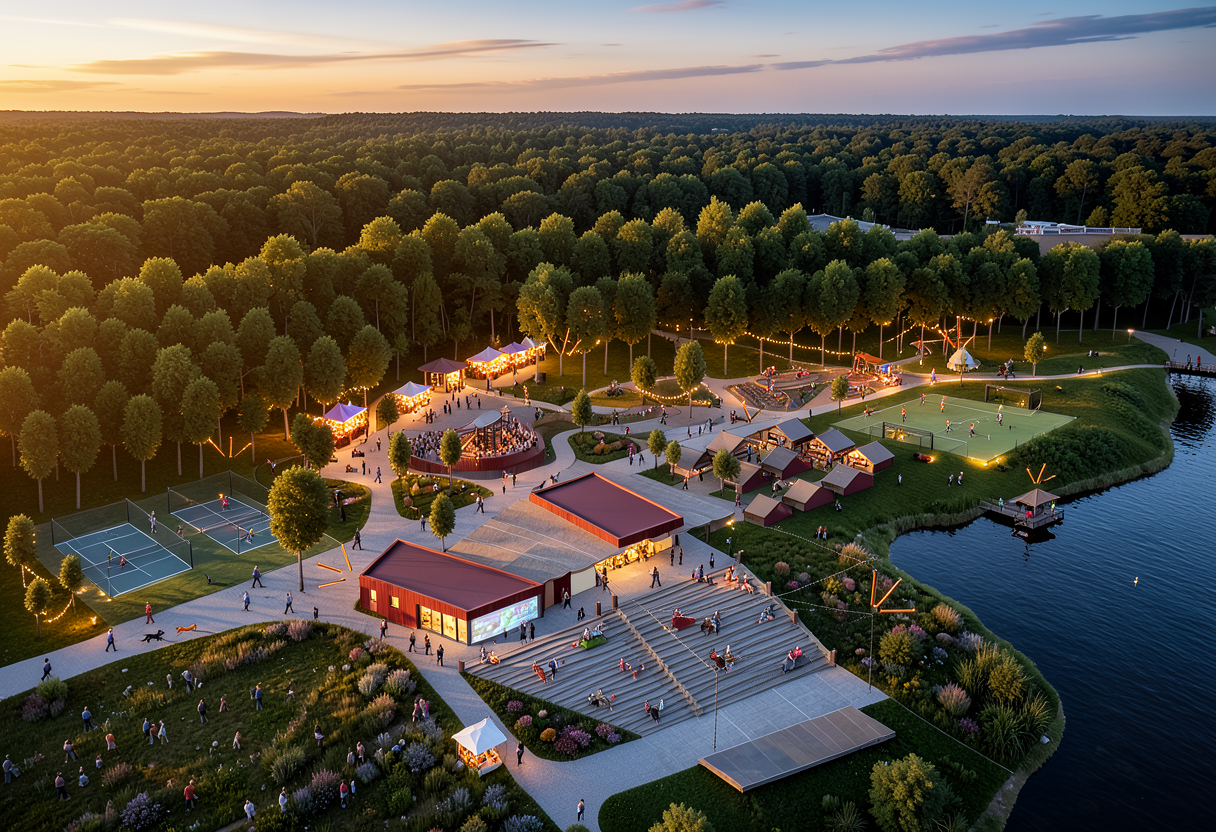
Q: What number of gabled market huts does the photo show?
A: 10